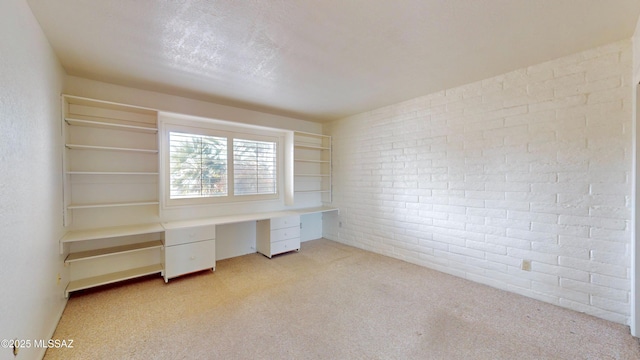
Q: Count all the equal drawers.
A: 3